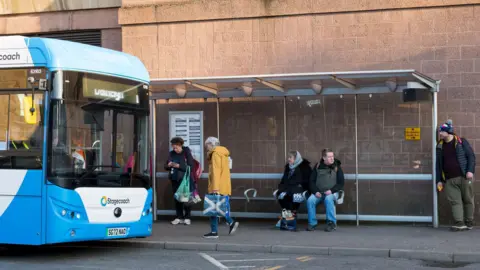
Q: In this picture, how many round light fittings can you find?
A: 4